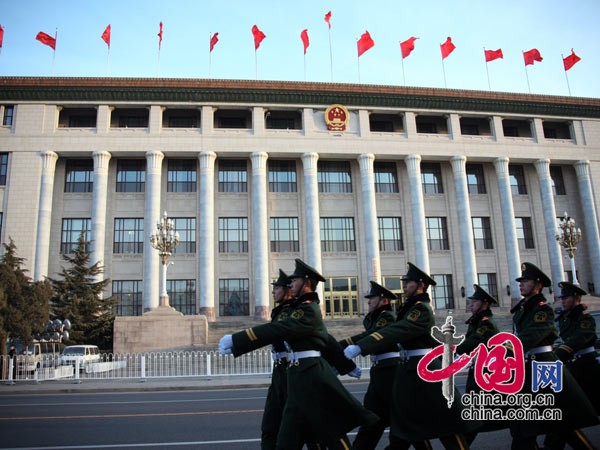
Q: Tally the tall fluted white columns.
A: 12